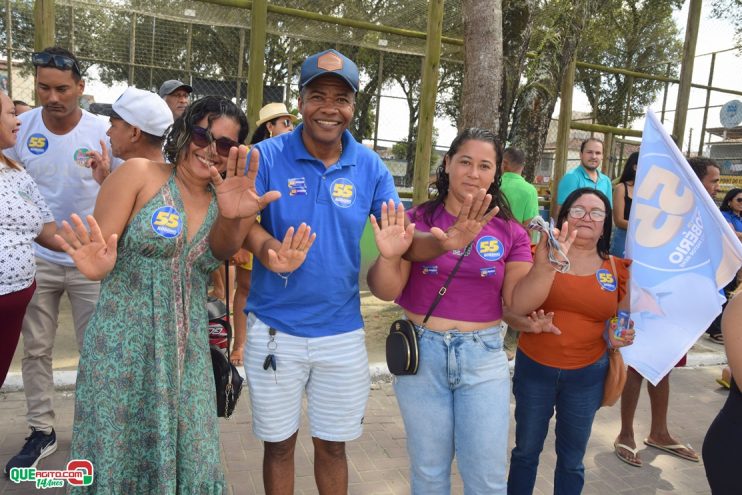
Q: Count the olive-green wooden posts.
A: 5